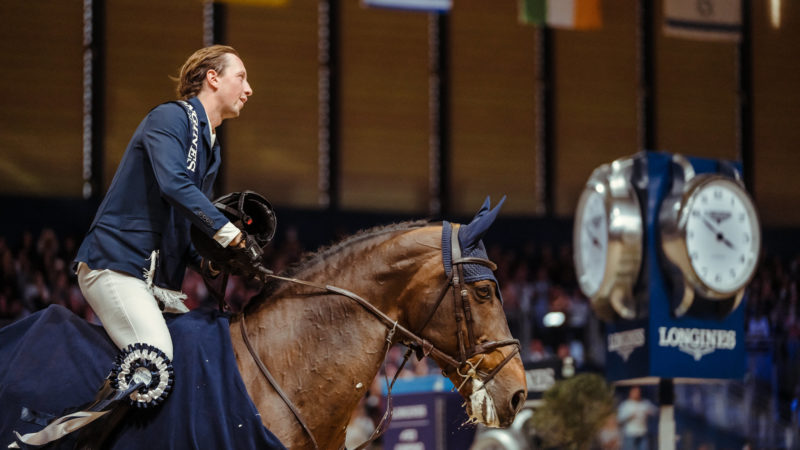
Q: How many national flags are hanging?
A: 4